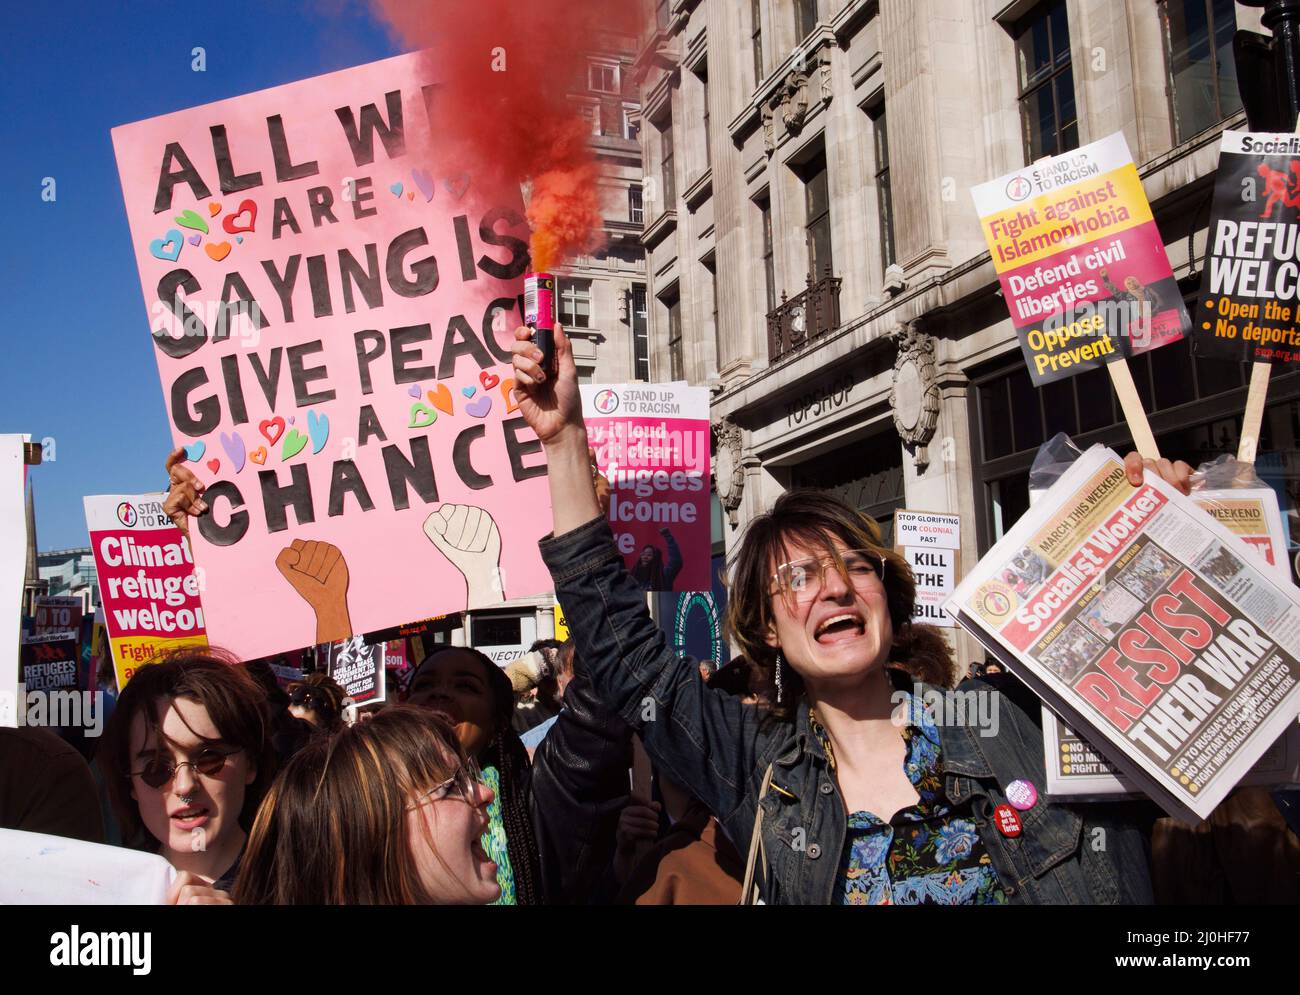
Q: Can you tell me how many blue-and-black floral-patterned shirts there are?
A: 1